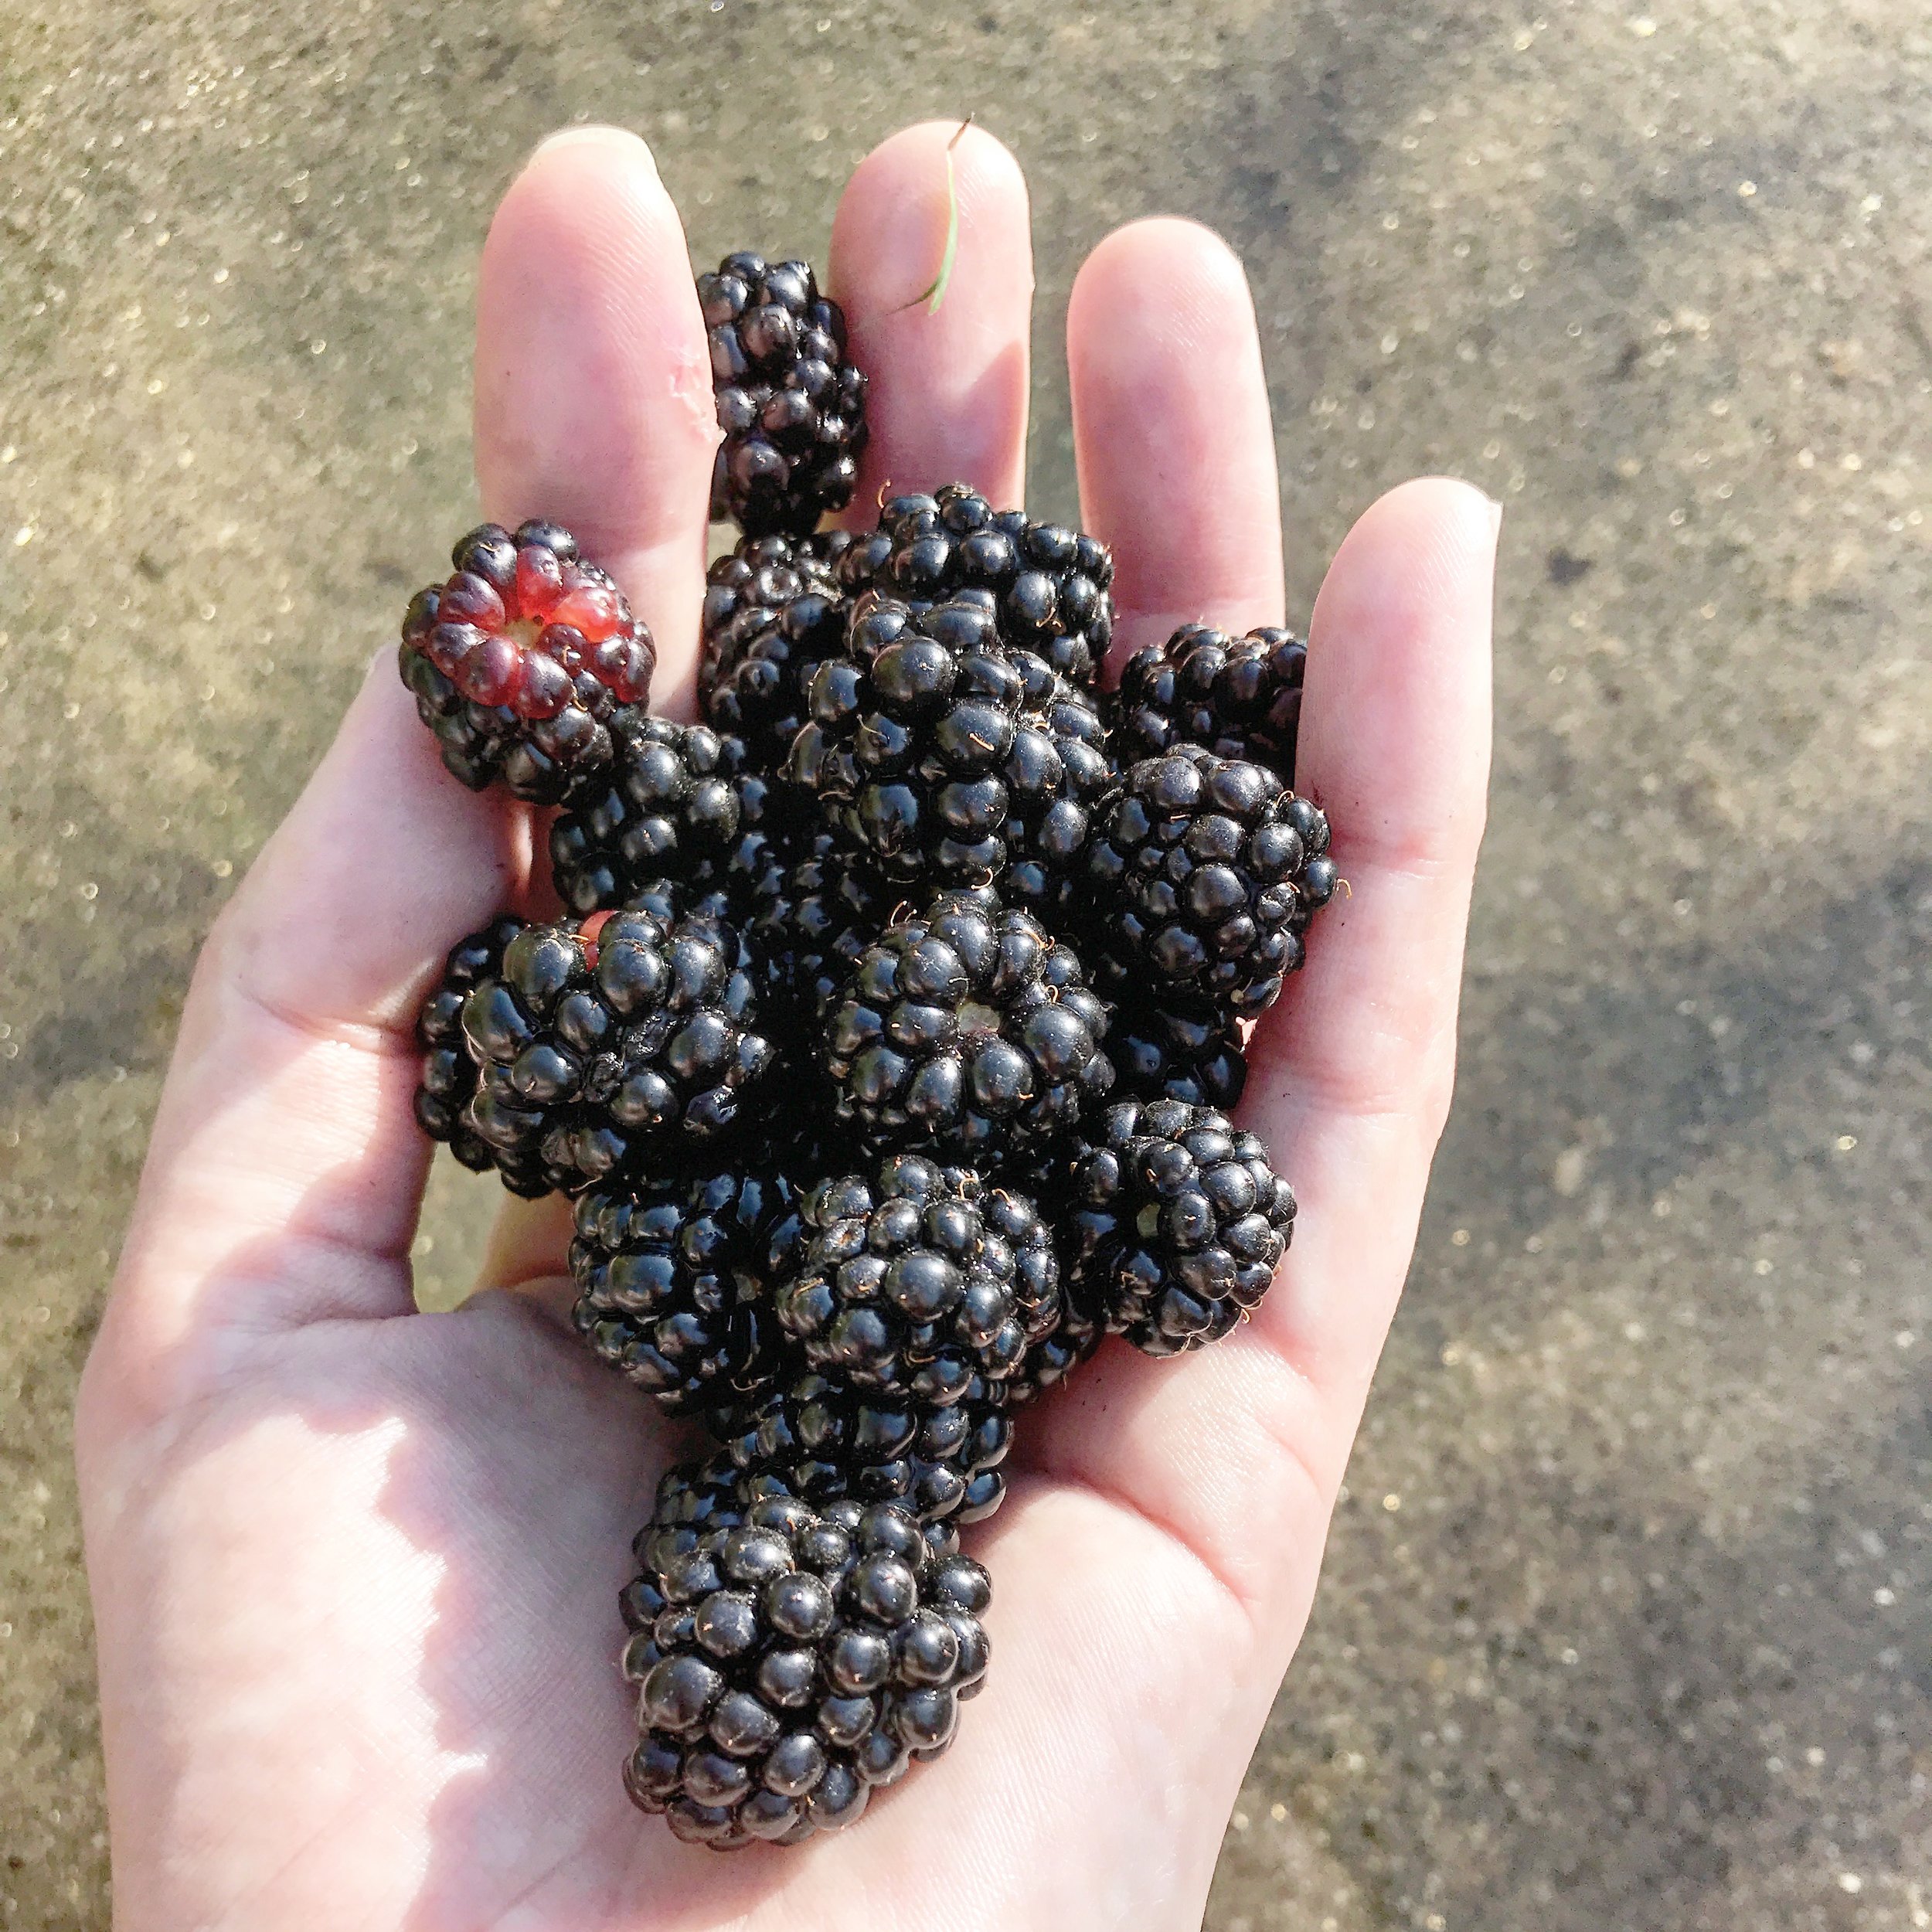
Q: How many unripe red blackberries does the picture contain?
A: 1